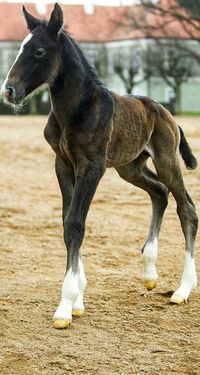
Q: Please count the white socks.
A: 4